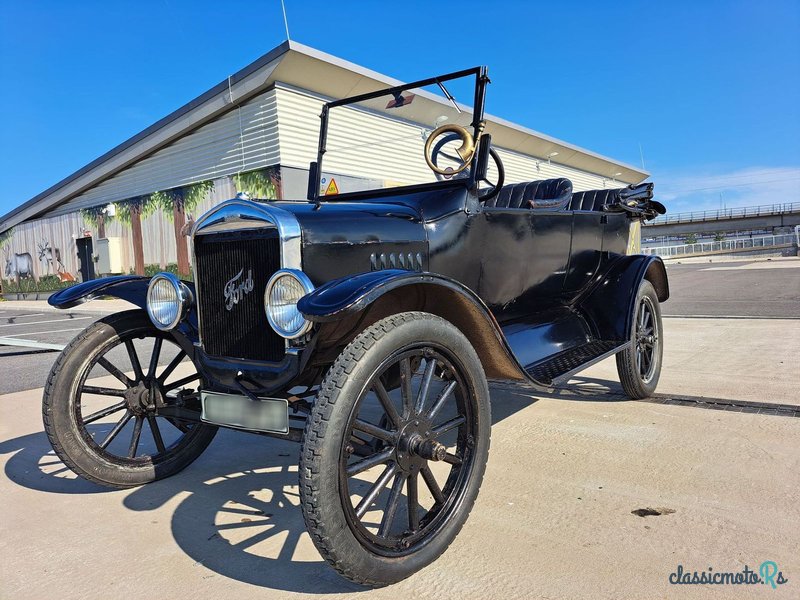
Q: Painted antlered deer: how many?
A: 2